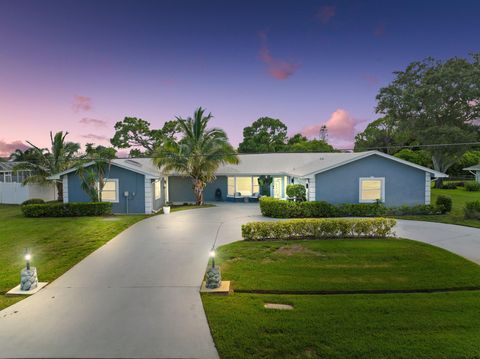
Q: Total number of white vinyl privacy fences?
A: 1